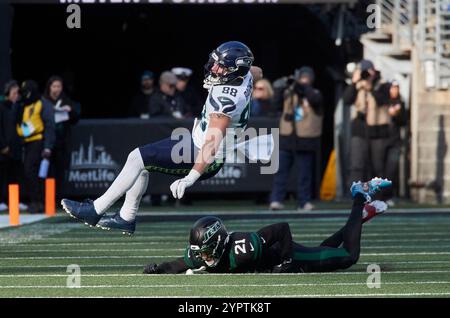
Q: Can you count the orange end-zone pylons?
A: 2